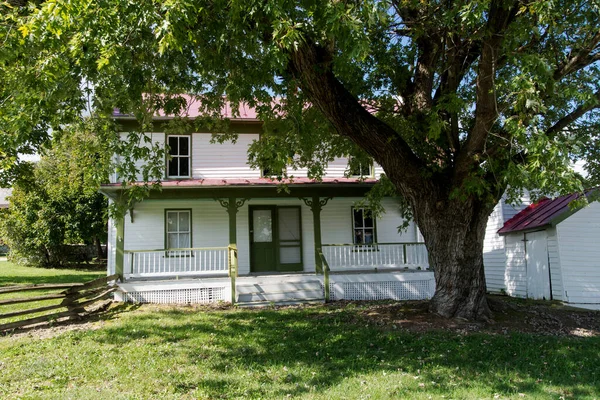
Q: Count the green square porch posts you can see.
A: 3